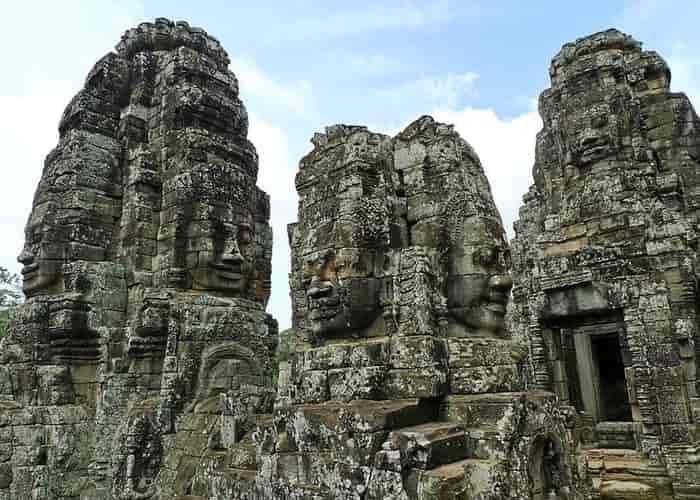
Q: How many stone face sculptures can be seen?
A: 5